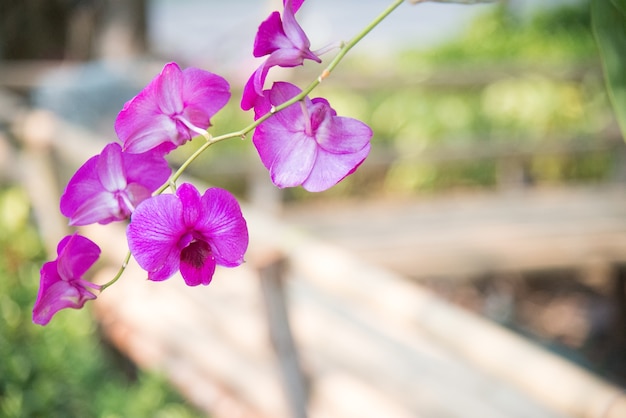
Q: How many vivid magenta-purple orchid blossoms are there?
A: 6